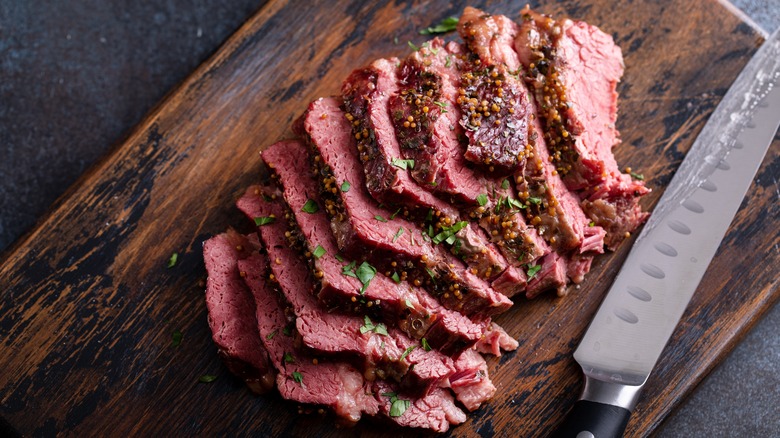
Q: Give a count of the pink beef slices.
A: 9